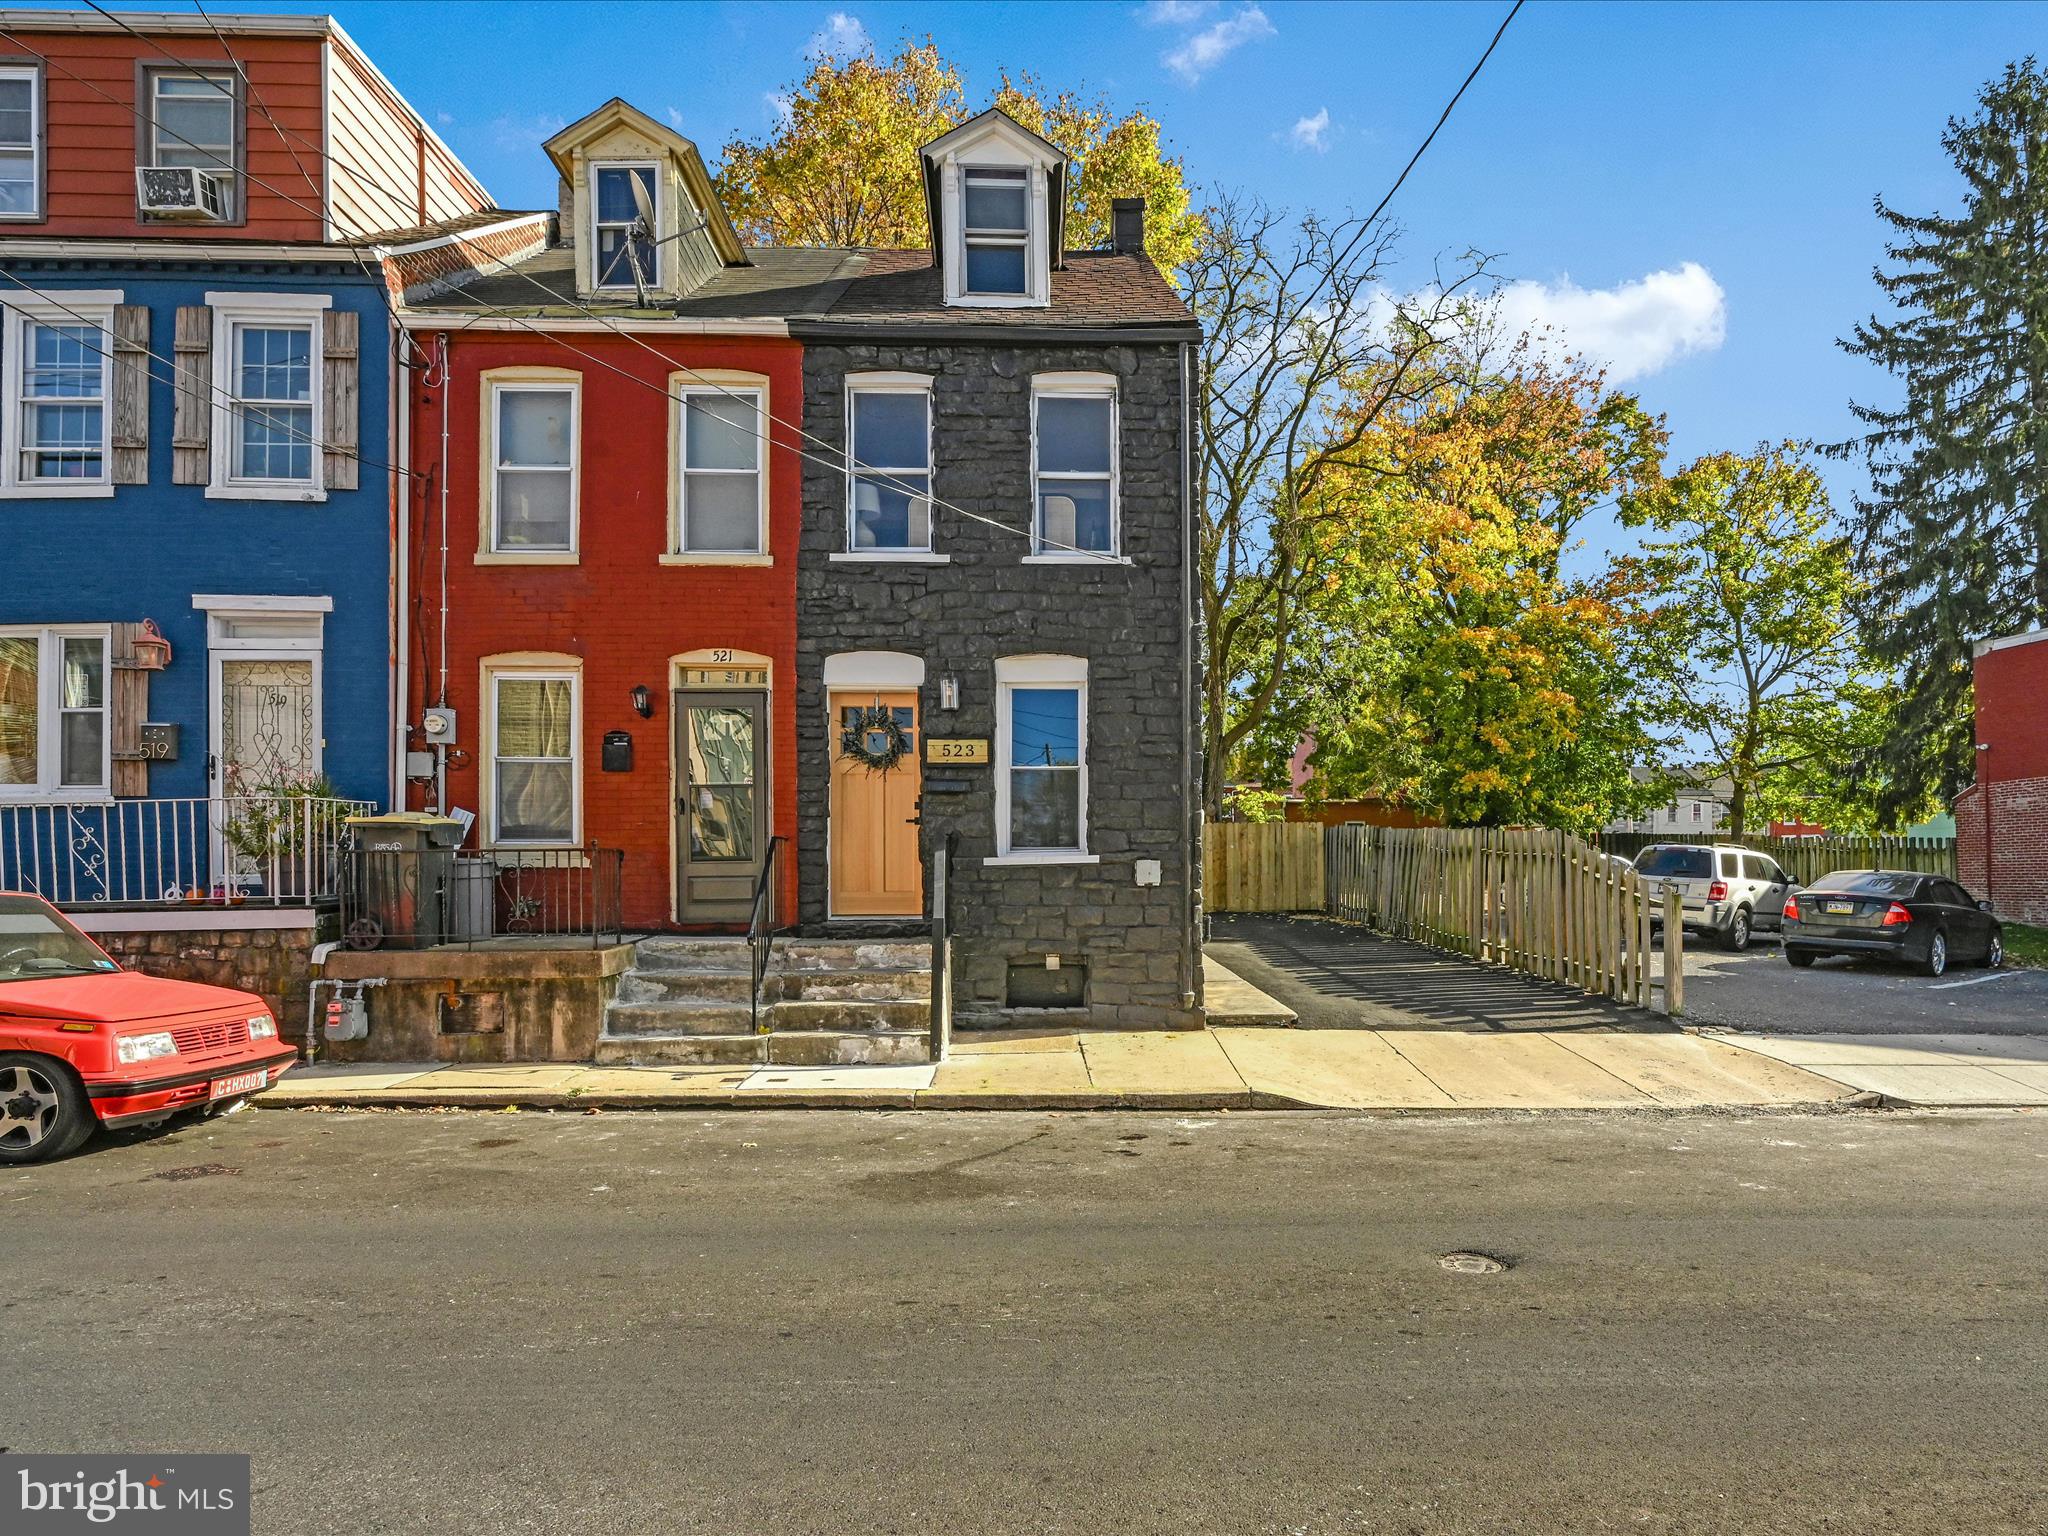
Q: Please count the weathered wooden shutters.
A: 4